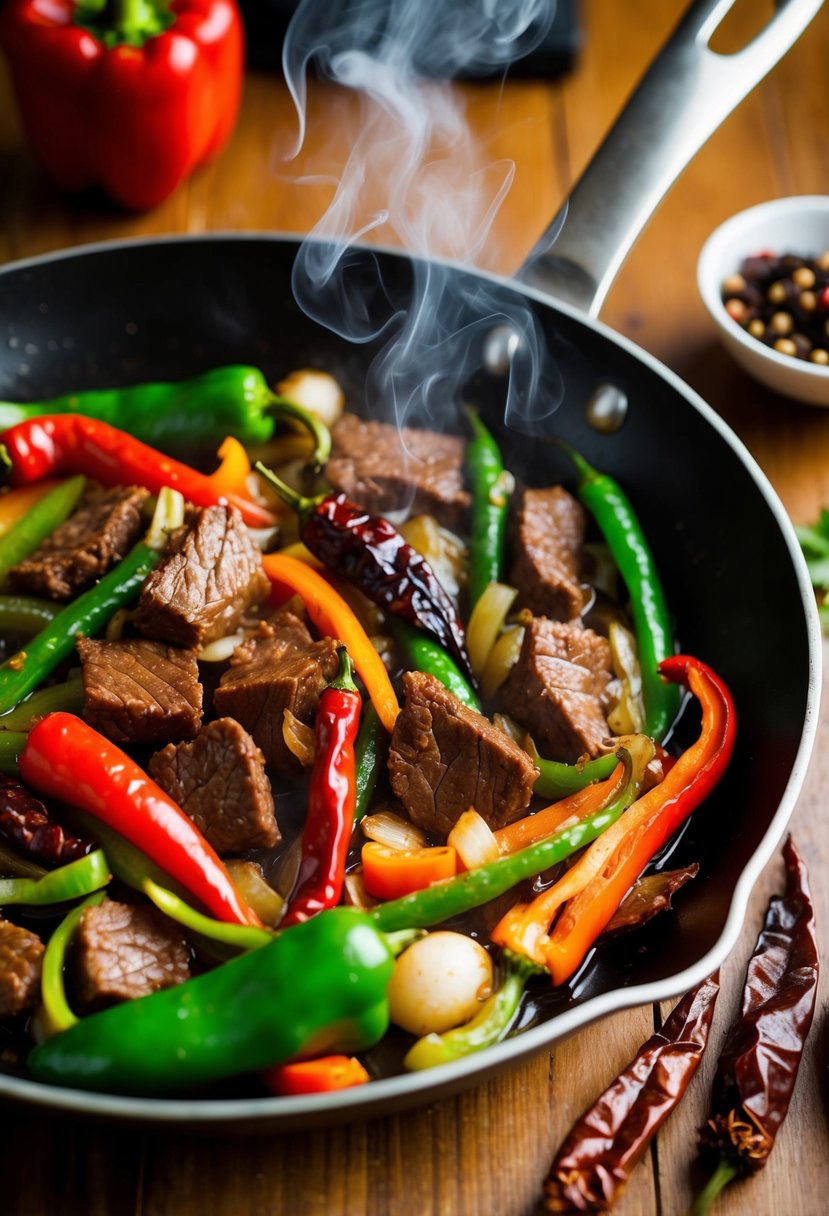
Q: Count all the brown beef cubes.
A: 11